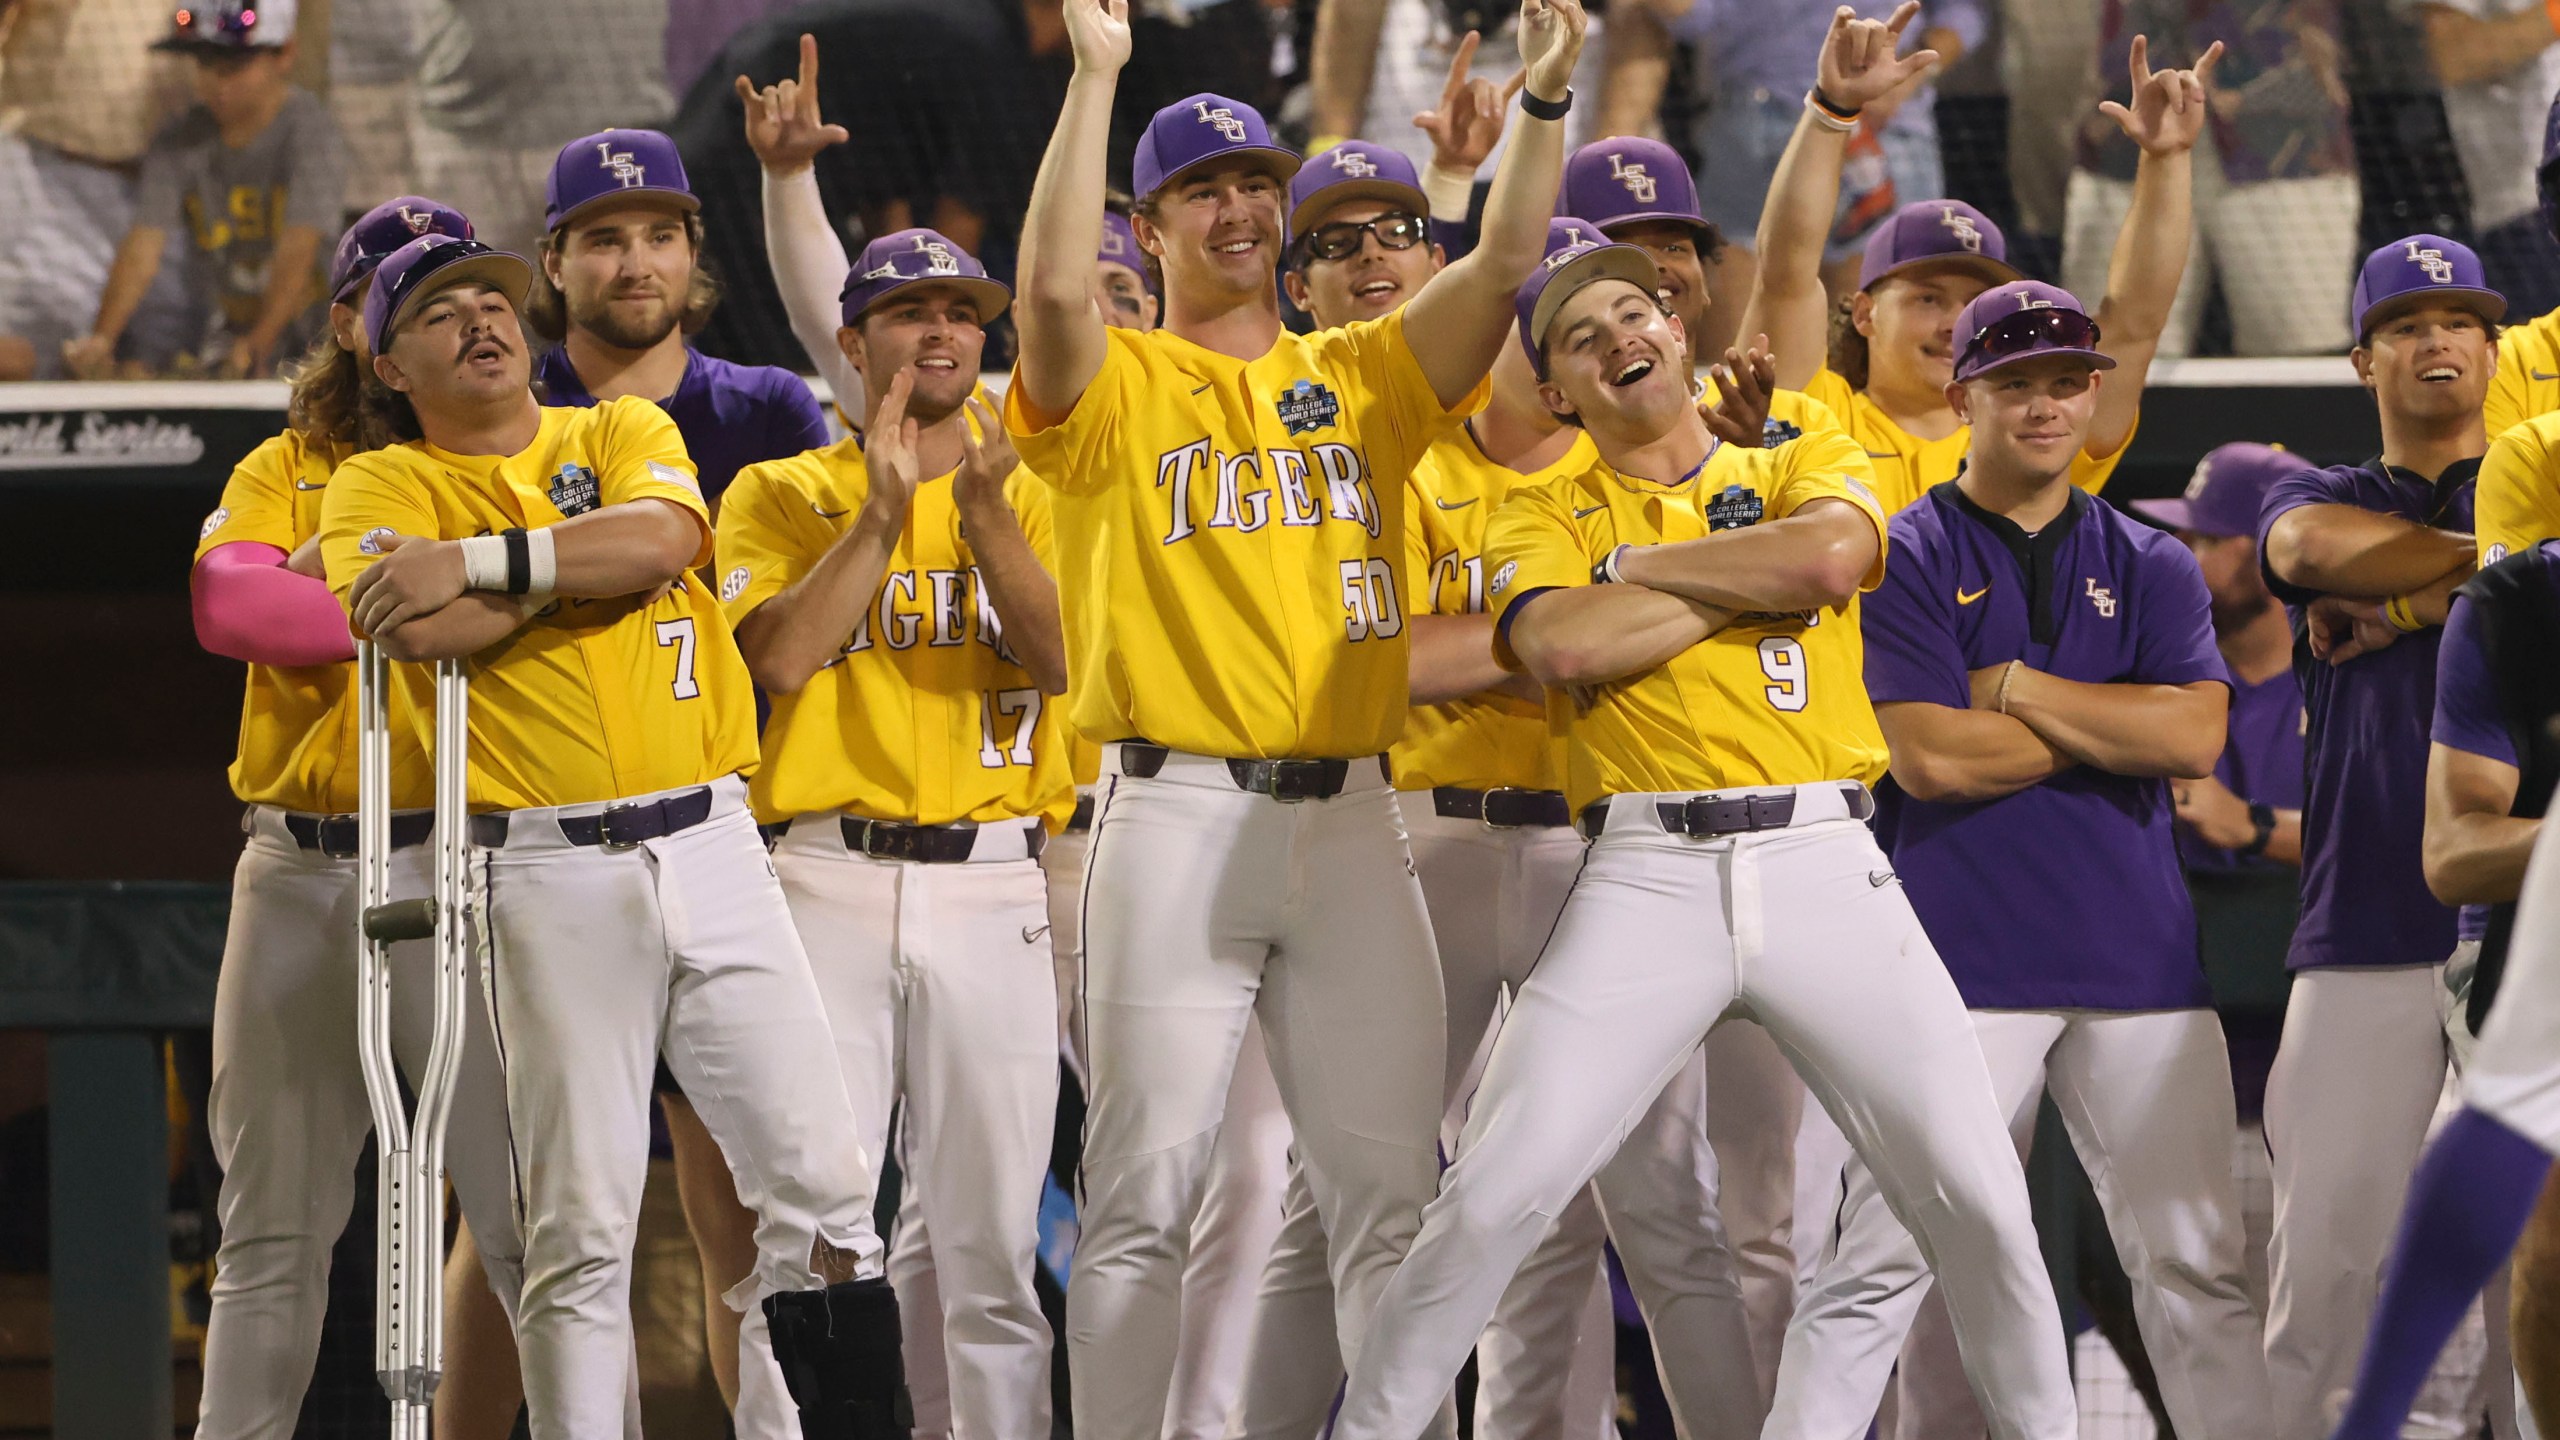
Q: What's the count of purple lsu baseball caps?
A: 14